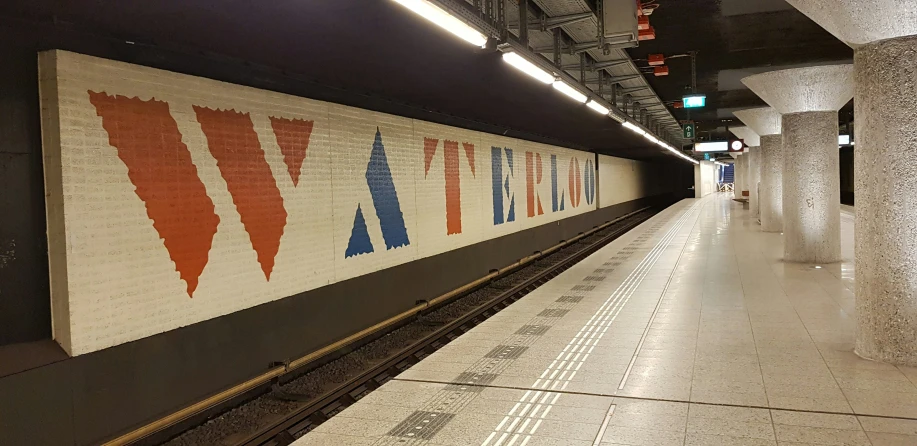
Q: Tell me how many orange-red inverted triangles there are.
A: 3